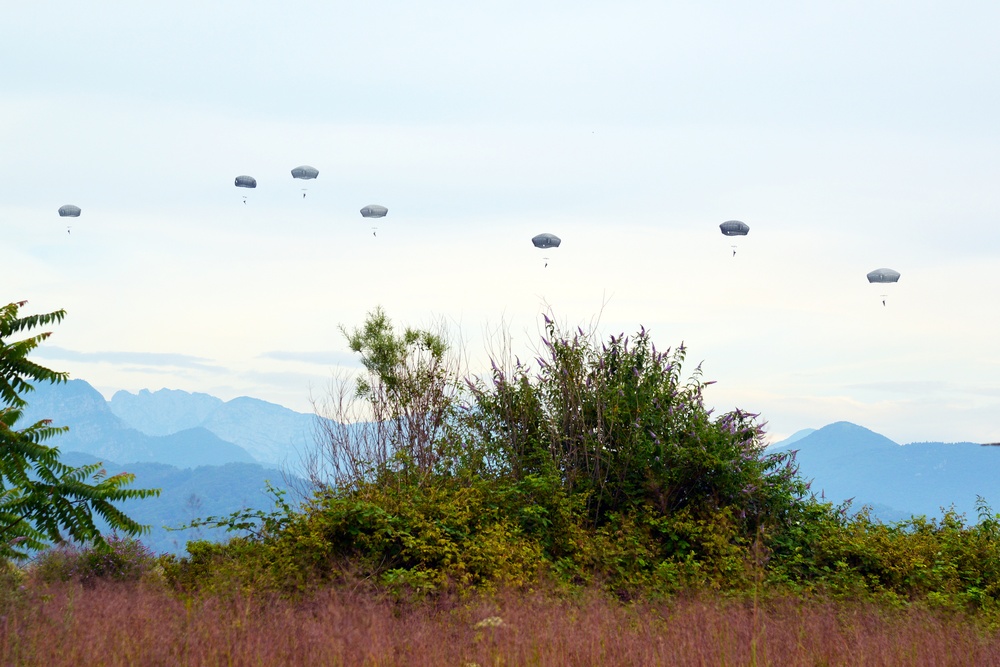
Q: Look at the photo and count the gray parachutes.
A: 7